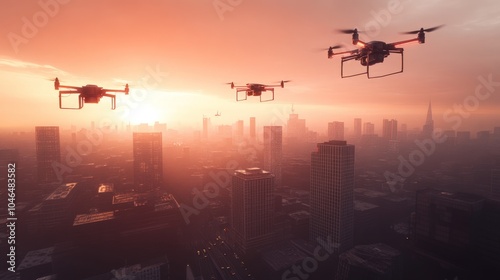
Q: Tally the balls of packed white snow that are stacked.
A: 0